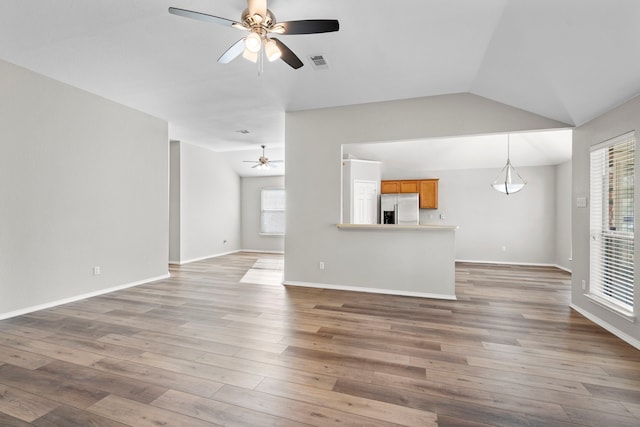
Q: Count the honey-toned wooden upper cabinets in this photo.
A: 3